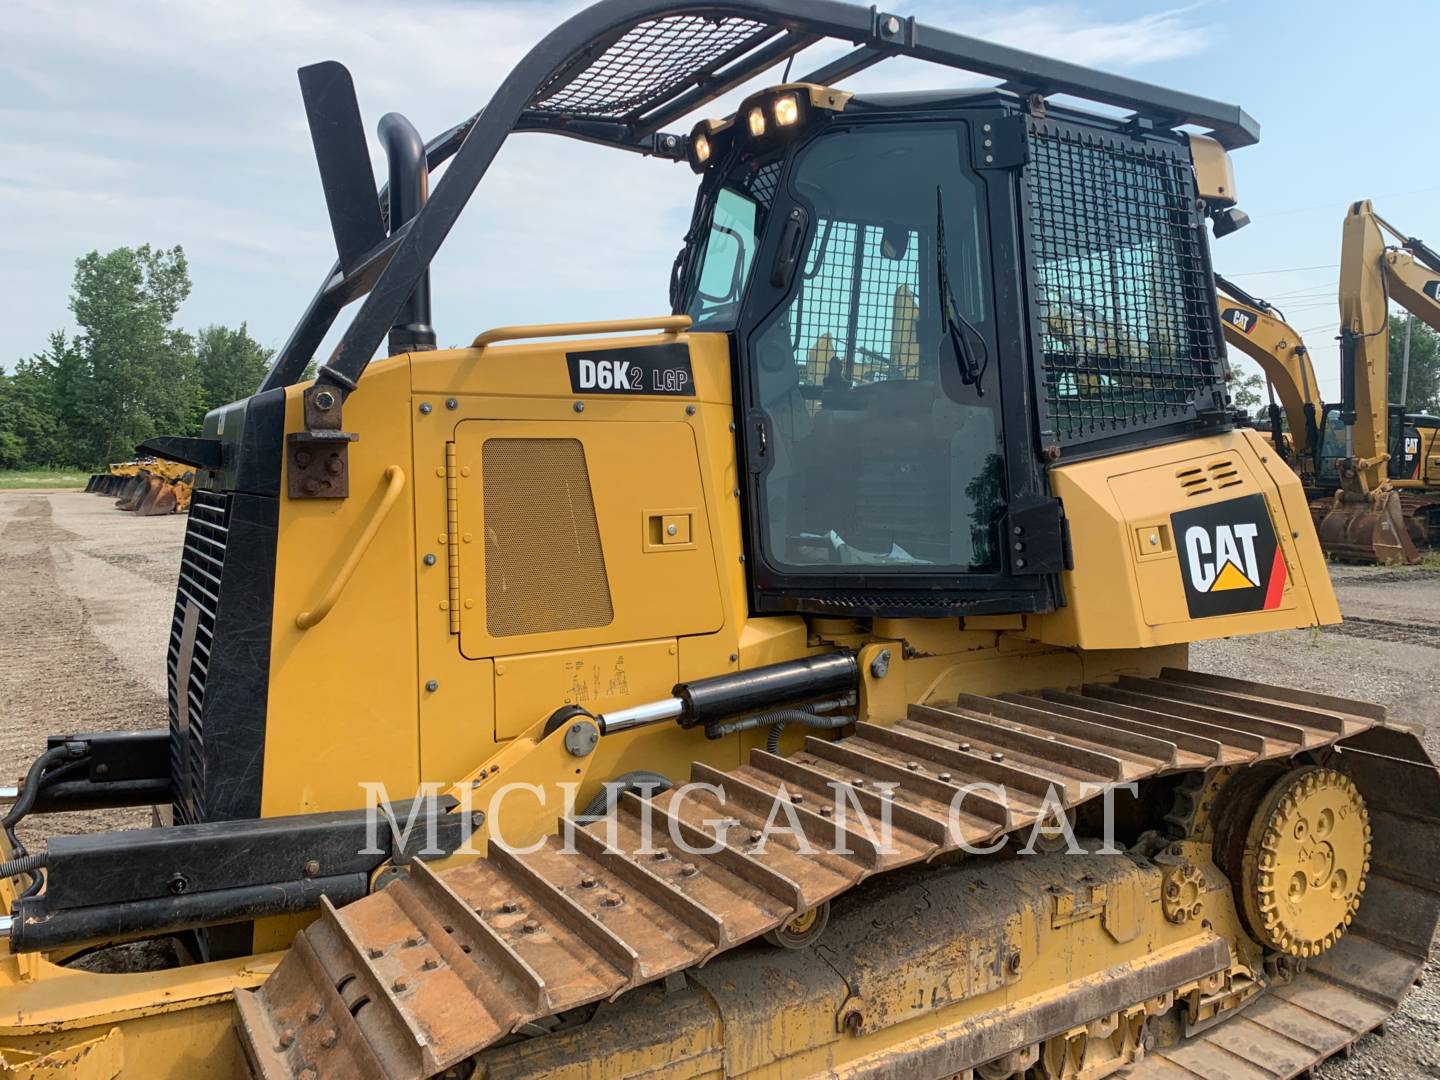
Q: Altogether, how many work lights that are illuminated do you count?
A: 3